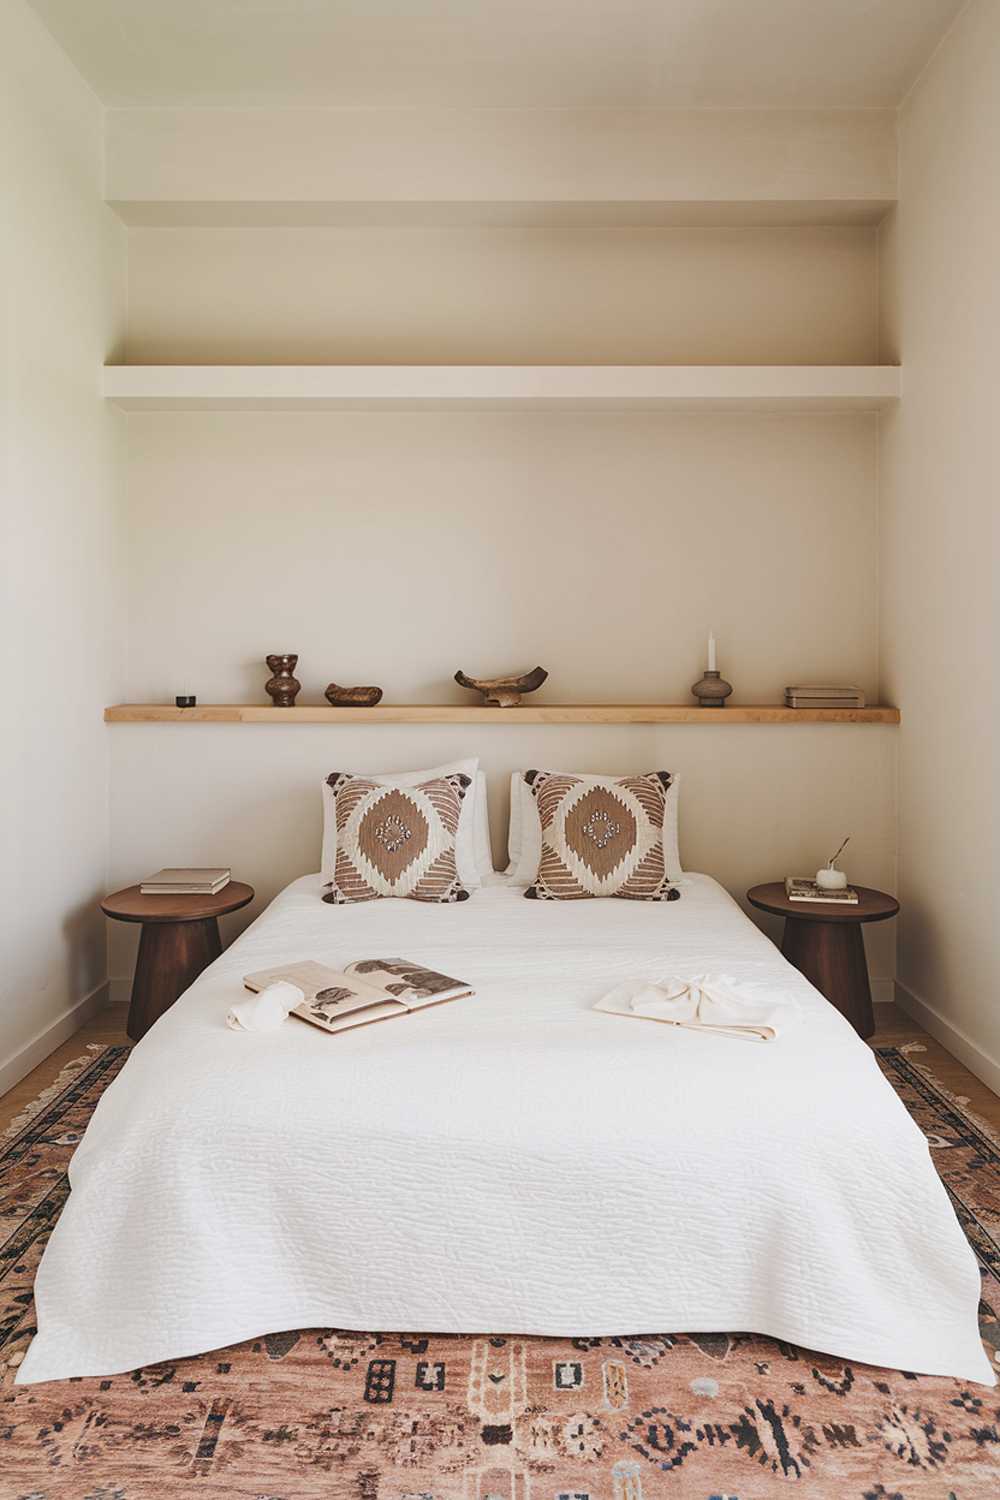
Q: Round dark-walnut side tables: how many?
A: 2